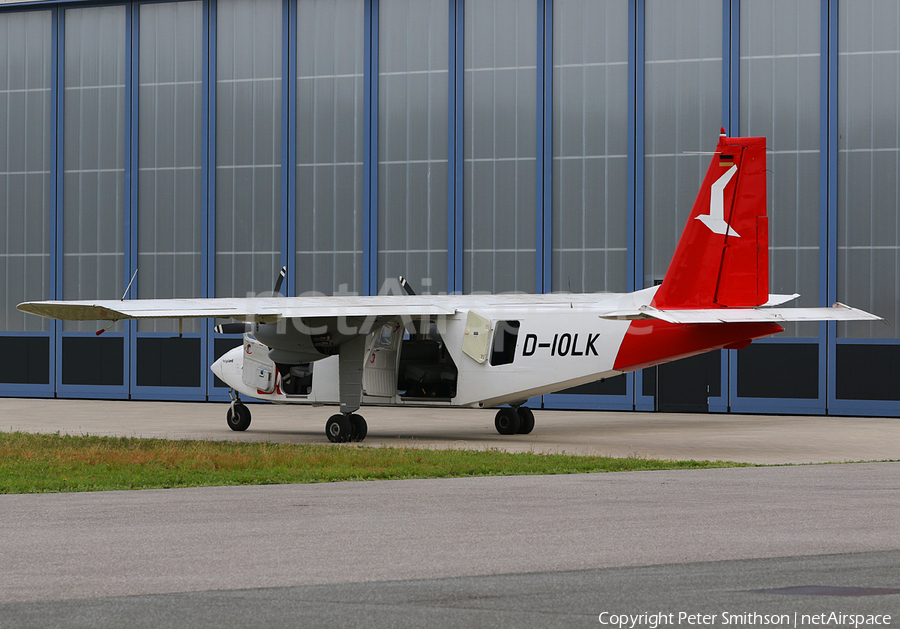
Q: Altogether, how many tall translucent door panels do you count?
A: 11